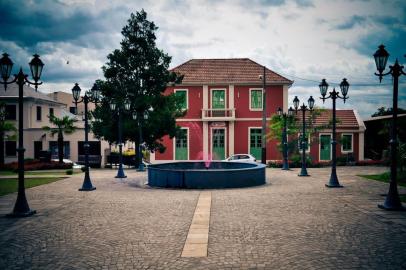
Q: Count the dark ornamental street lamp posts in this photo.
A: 8